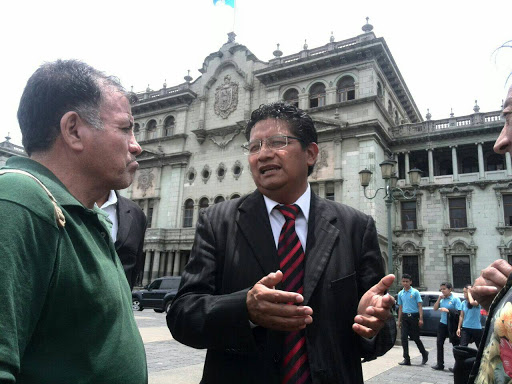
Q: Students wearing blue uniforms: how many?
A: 3